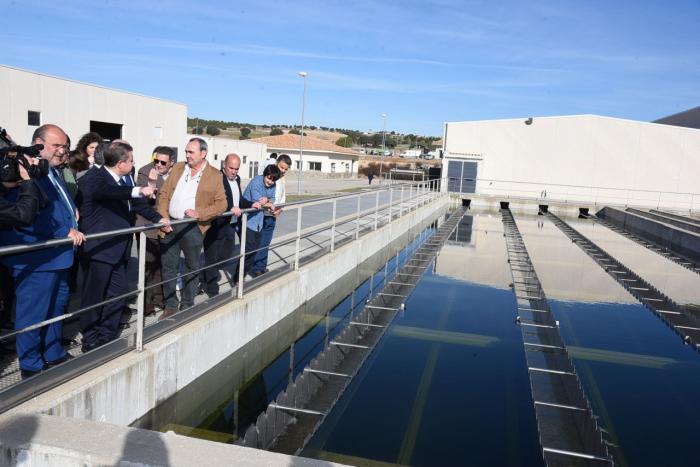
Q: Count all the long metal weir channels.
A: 4